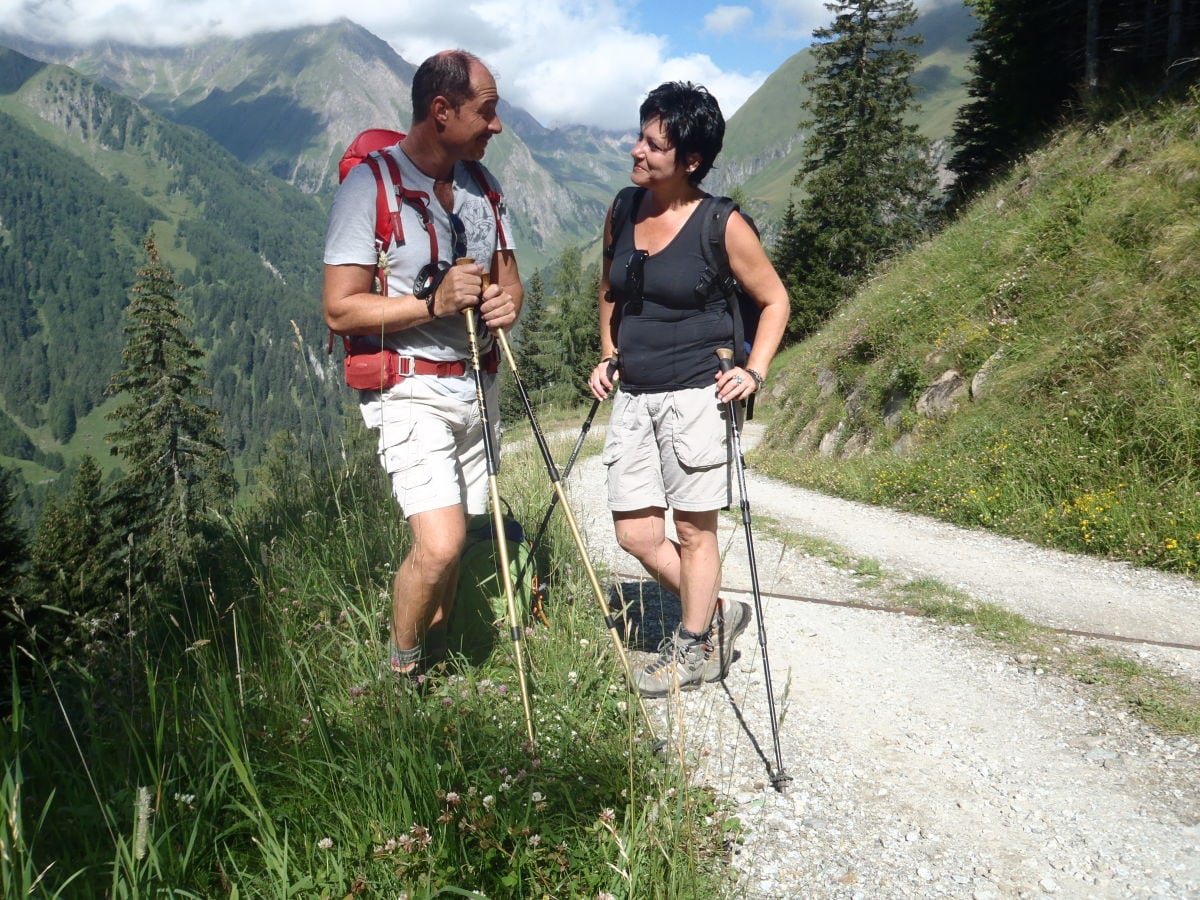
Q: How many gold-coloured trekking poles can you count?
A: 2